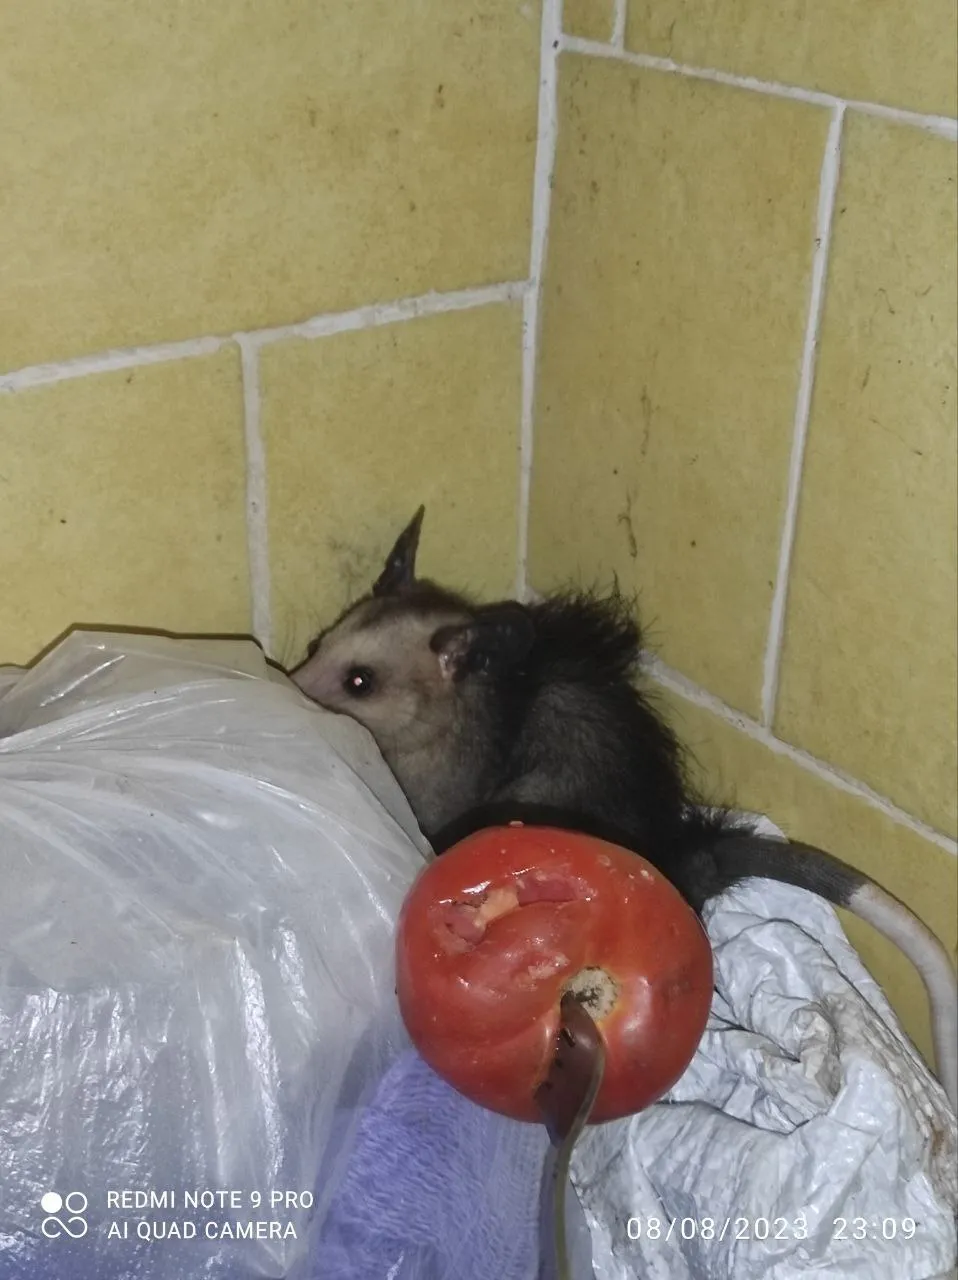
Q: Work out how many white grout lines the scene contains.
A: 7